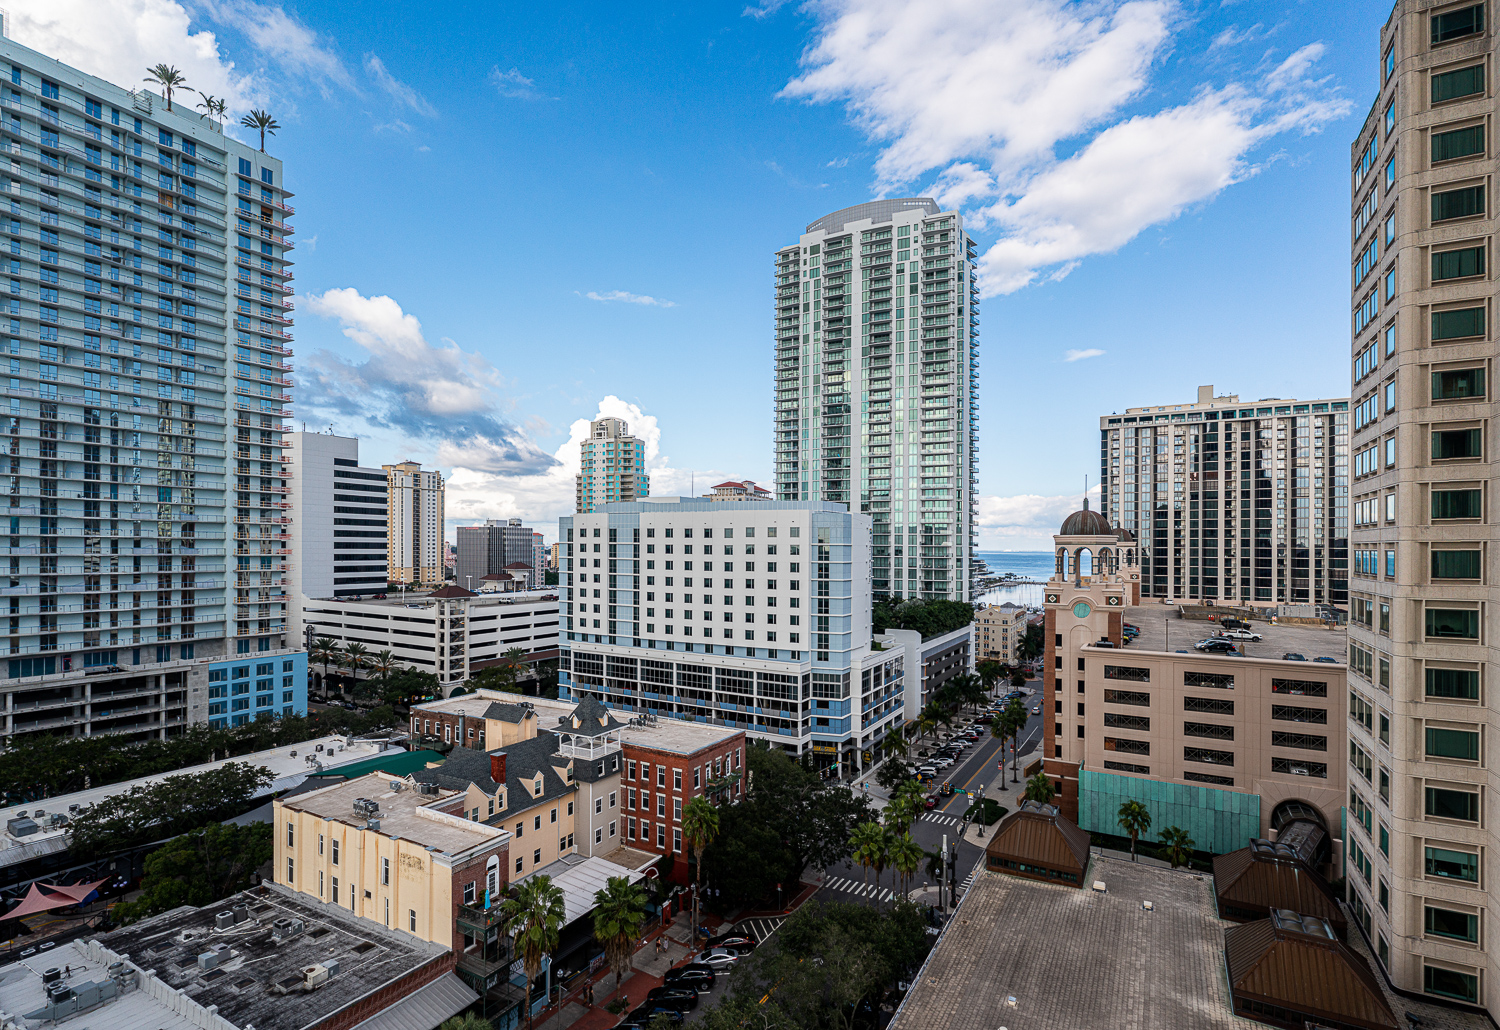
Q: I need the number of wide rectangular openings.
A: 14